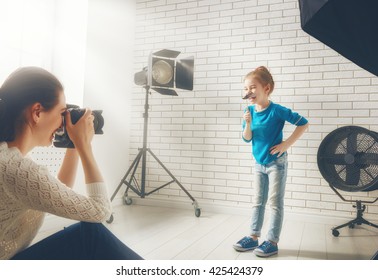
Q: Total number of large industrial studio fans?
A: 1